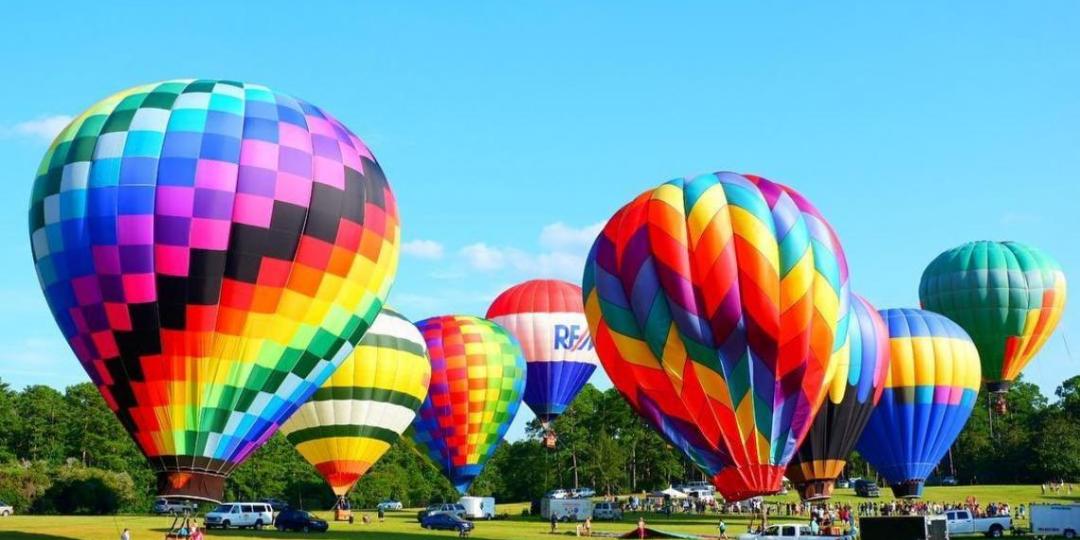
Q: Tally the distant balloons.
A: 6